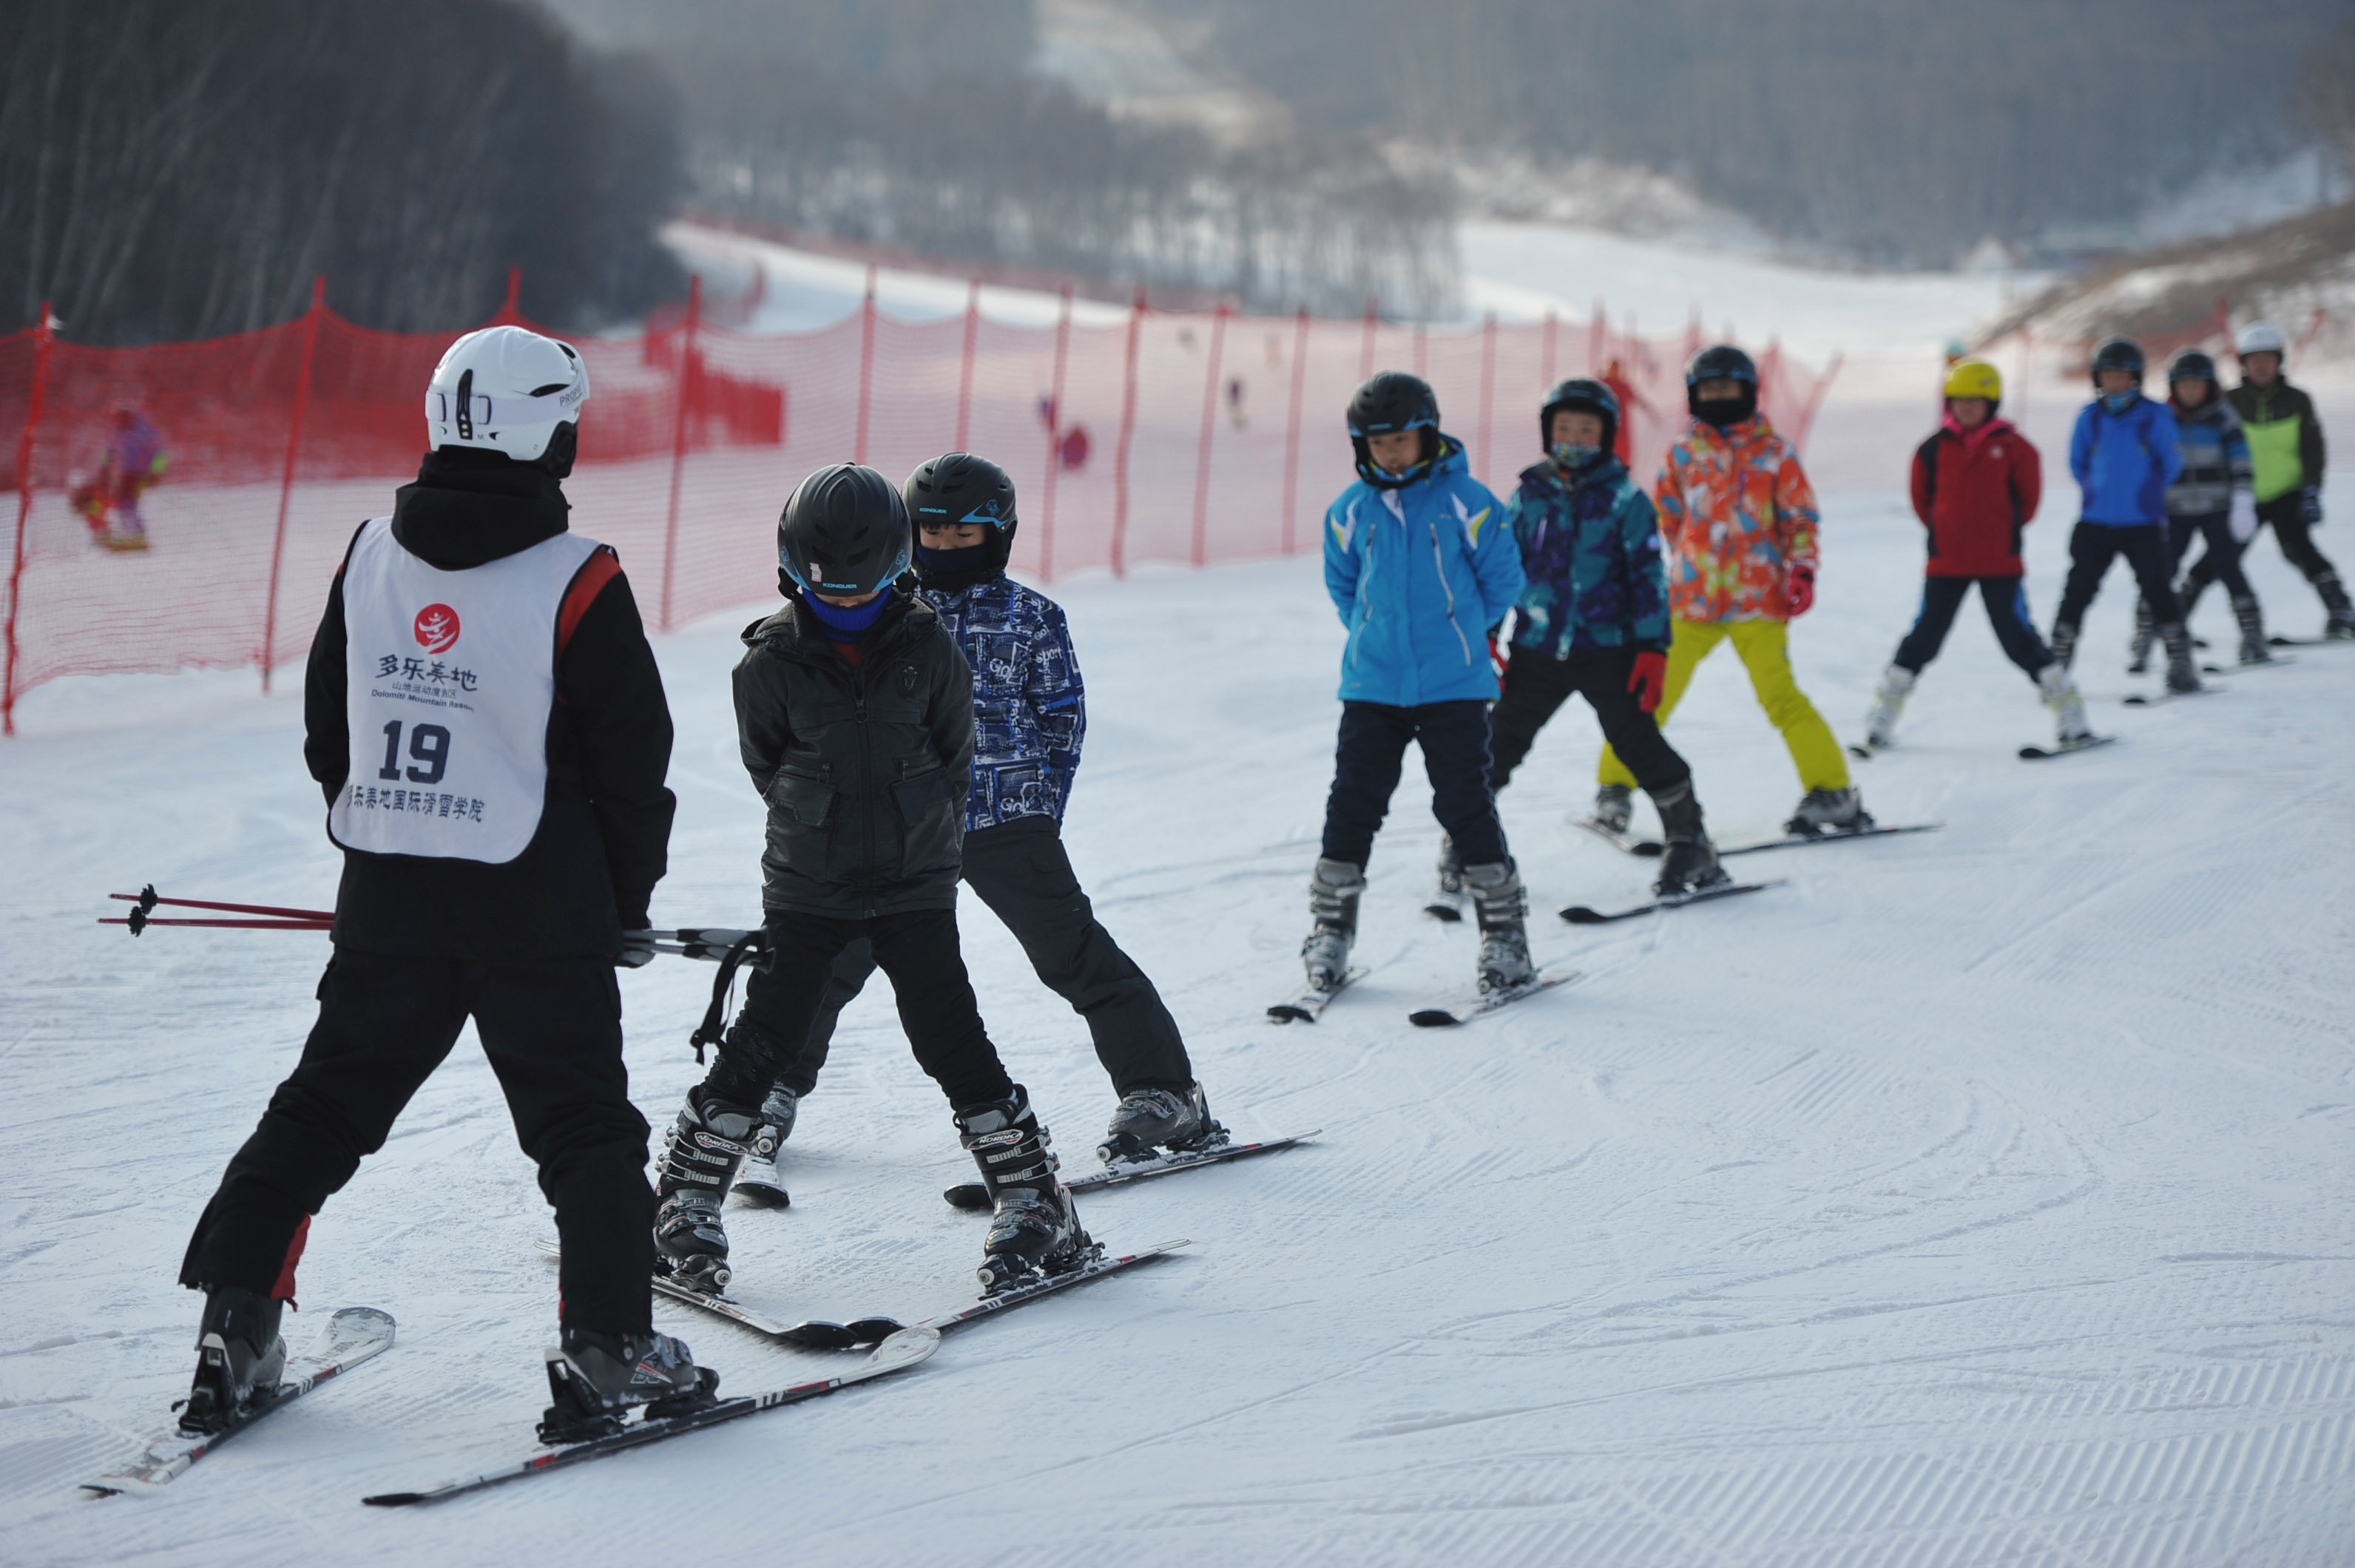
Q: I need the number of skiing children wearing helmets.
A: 9